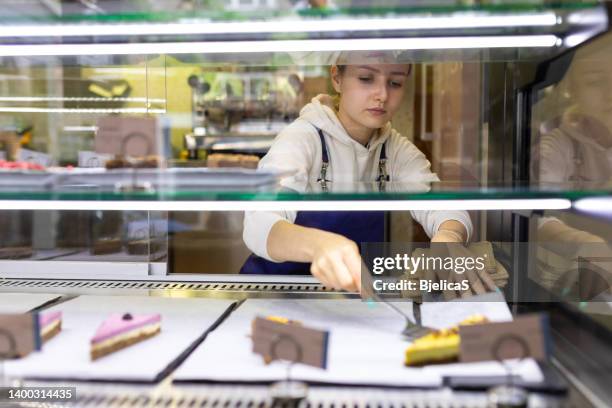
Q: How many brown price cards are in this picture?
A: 4